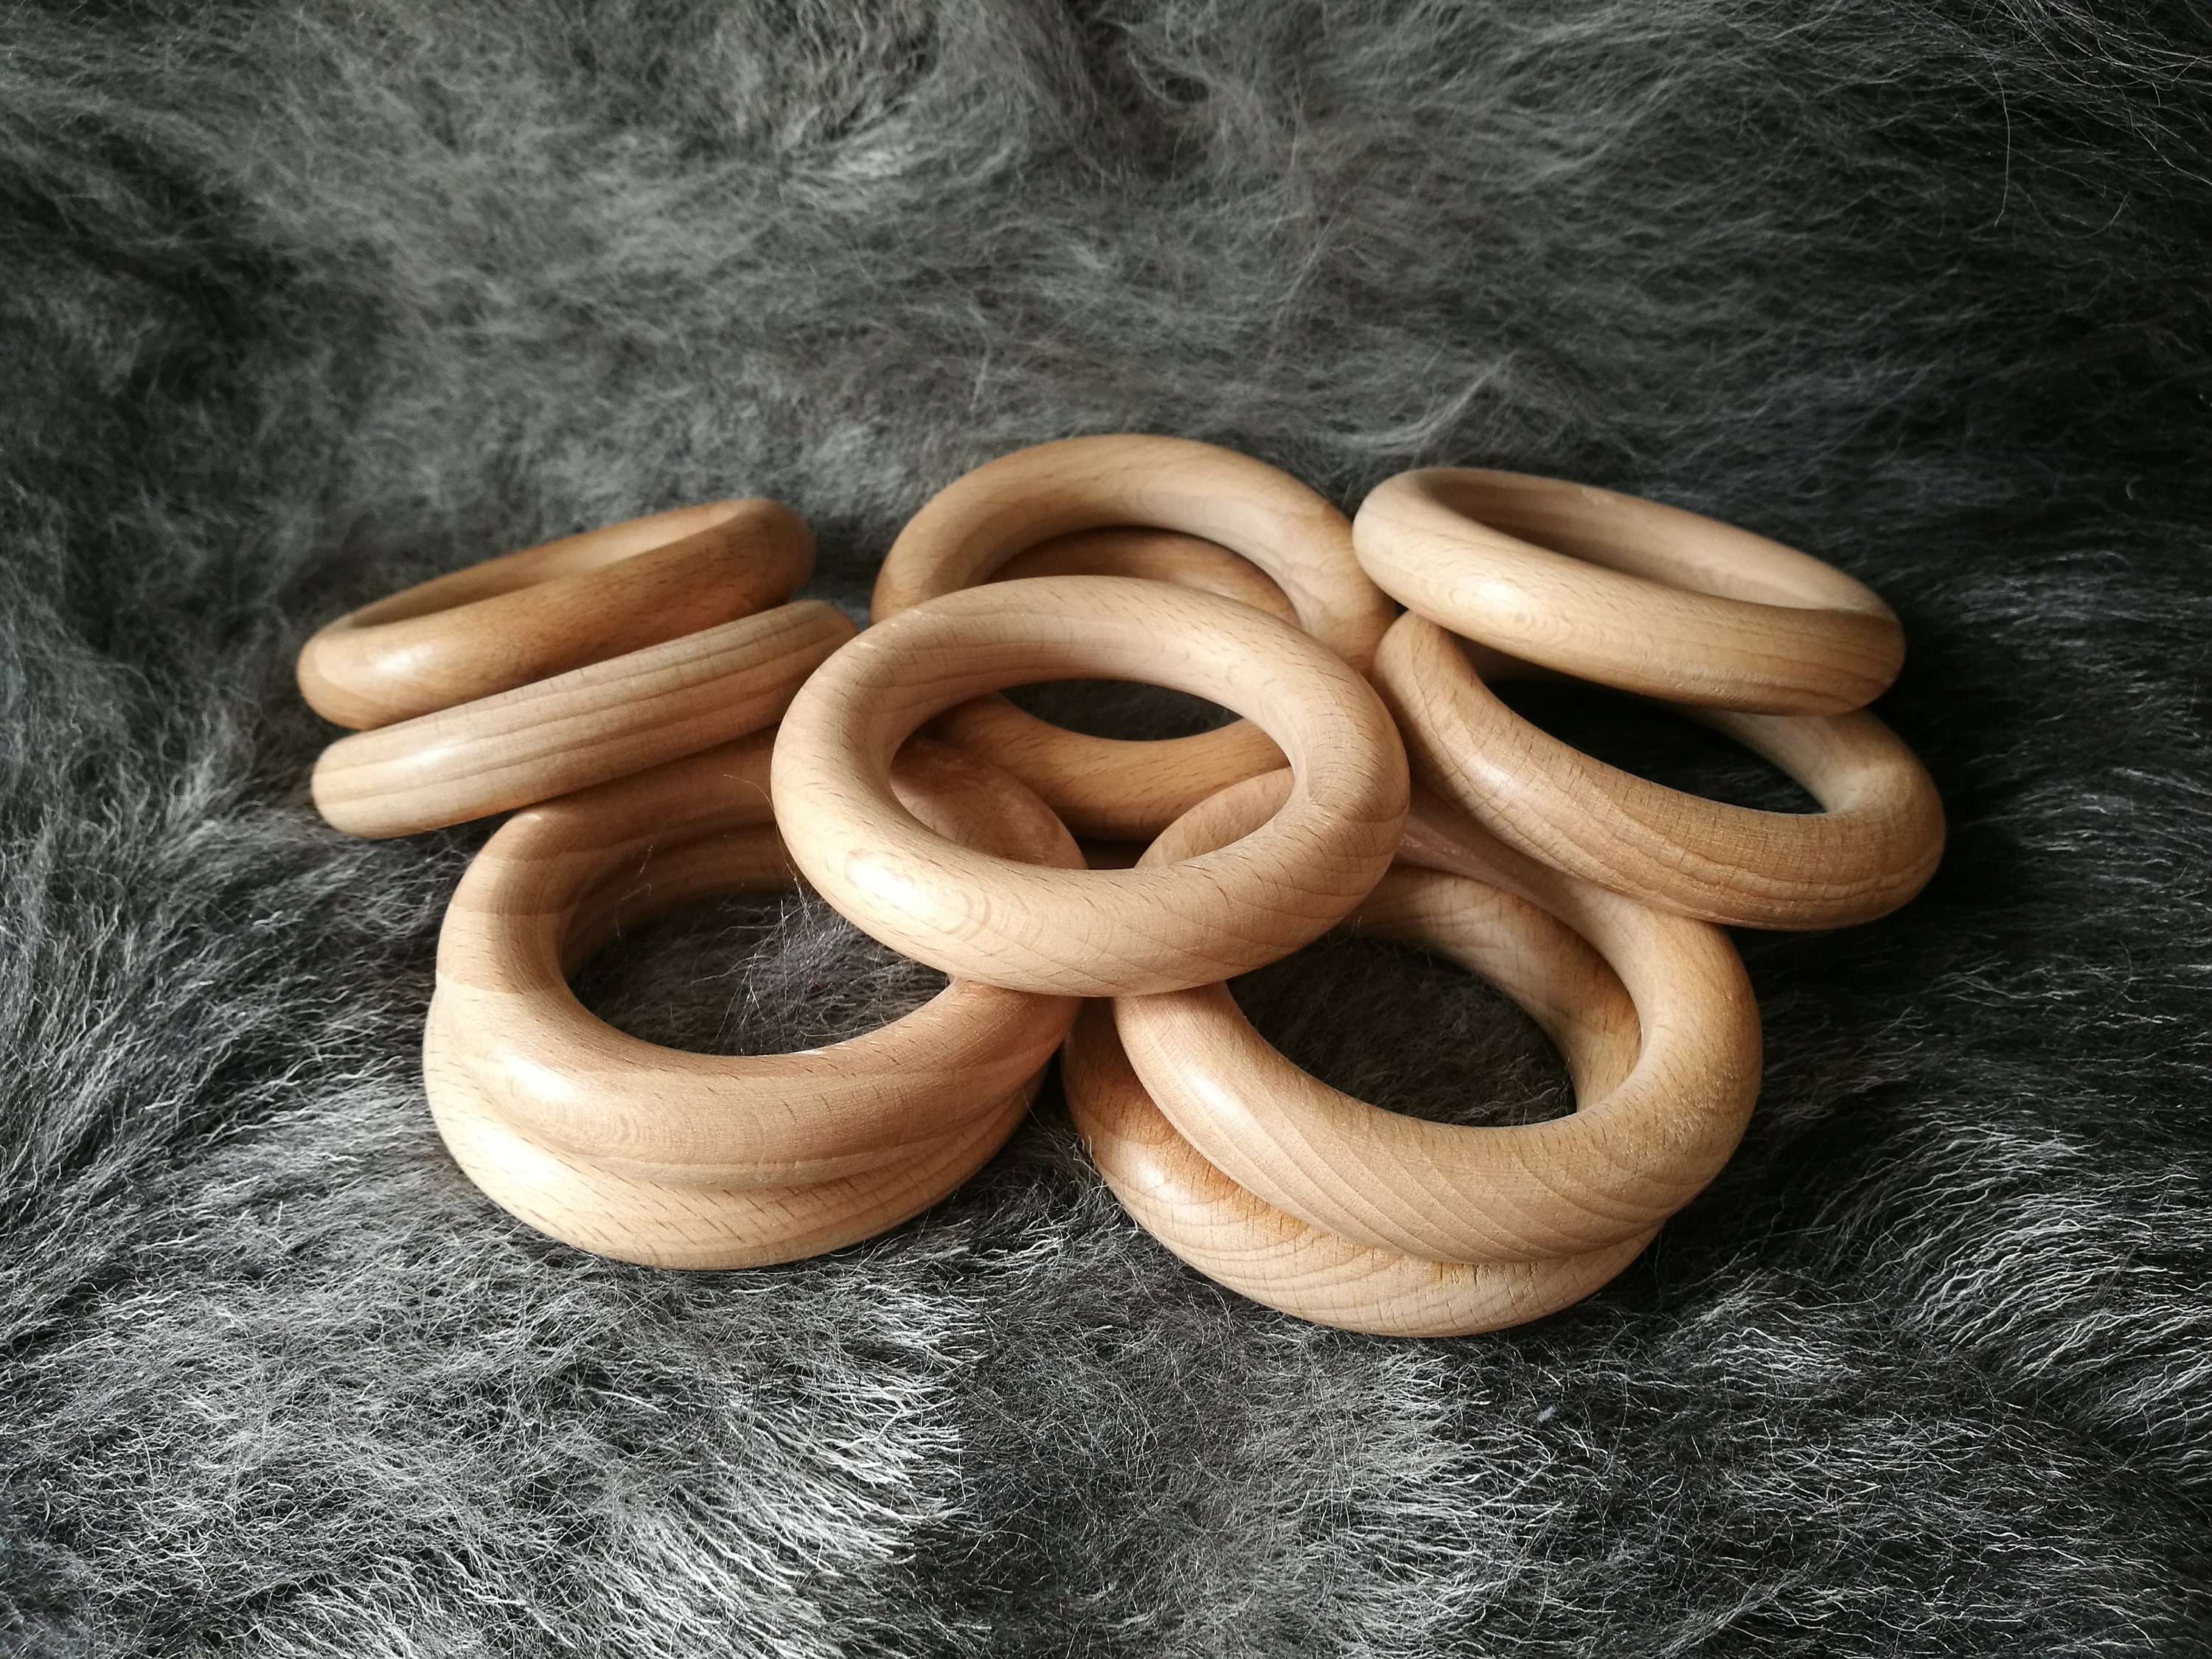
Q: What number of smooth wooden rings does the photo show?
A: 11